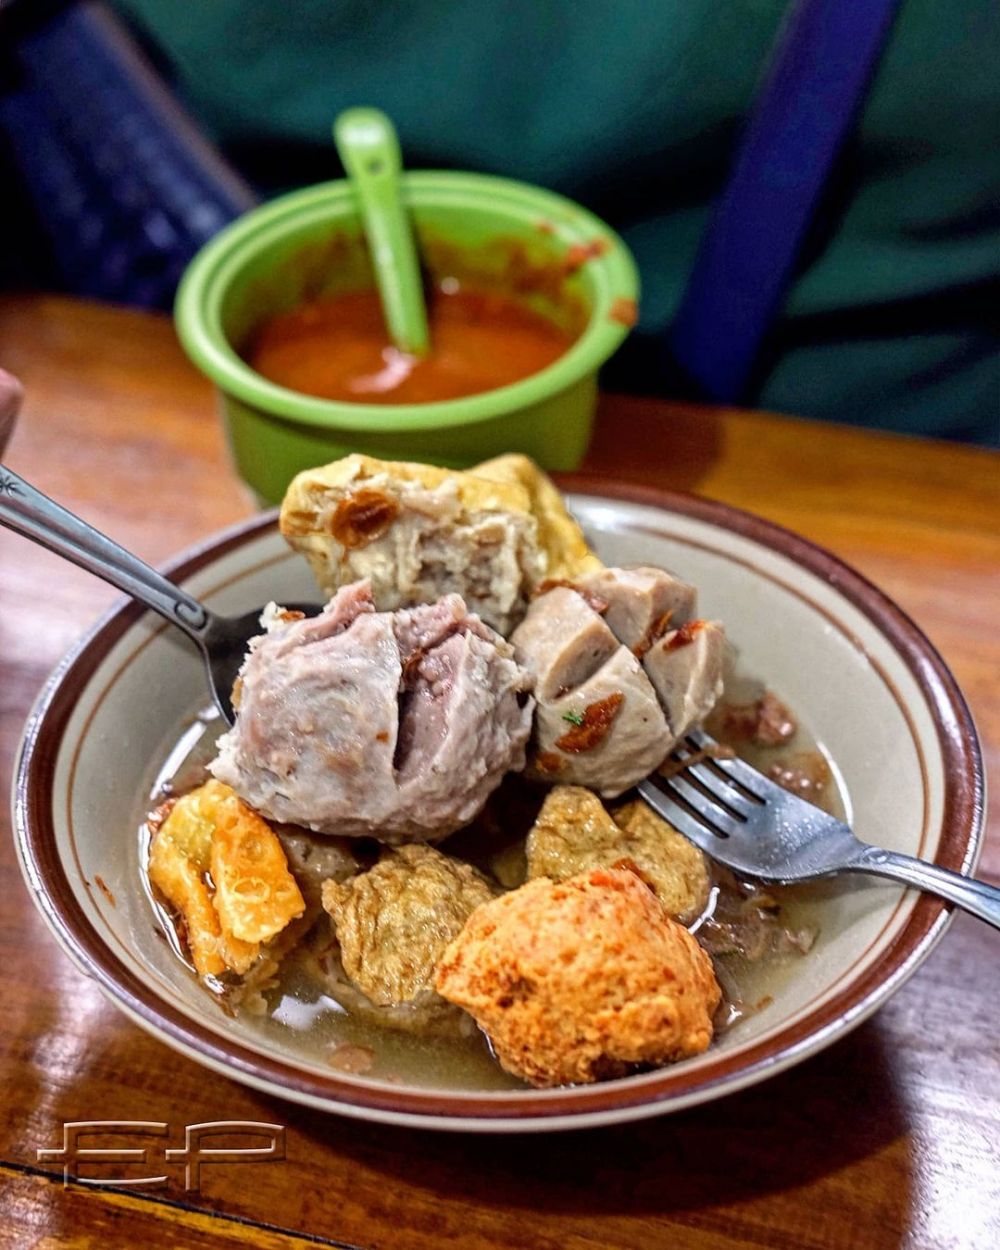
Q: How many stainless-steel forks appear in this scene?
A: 1